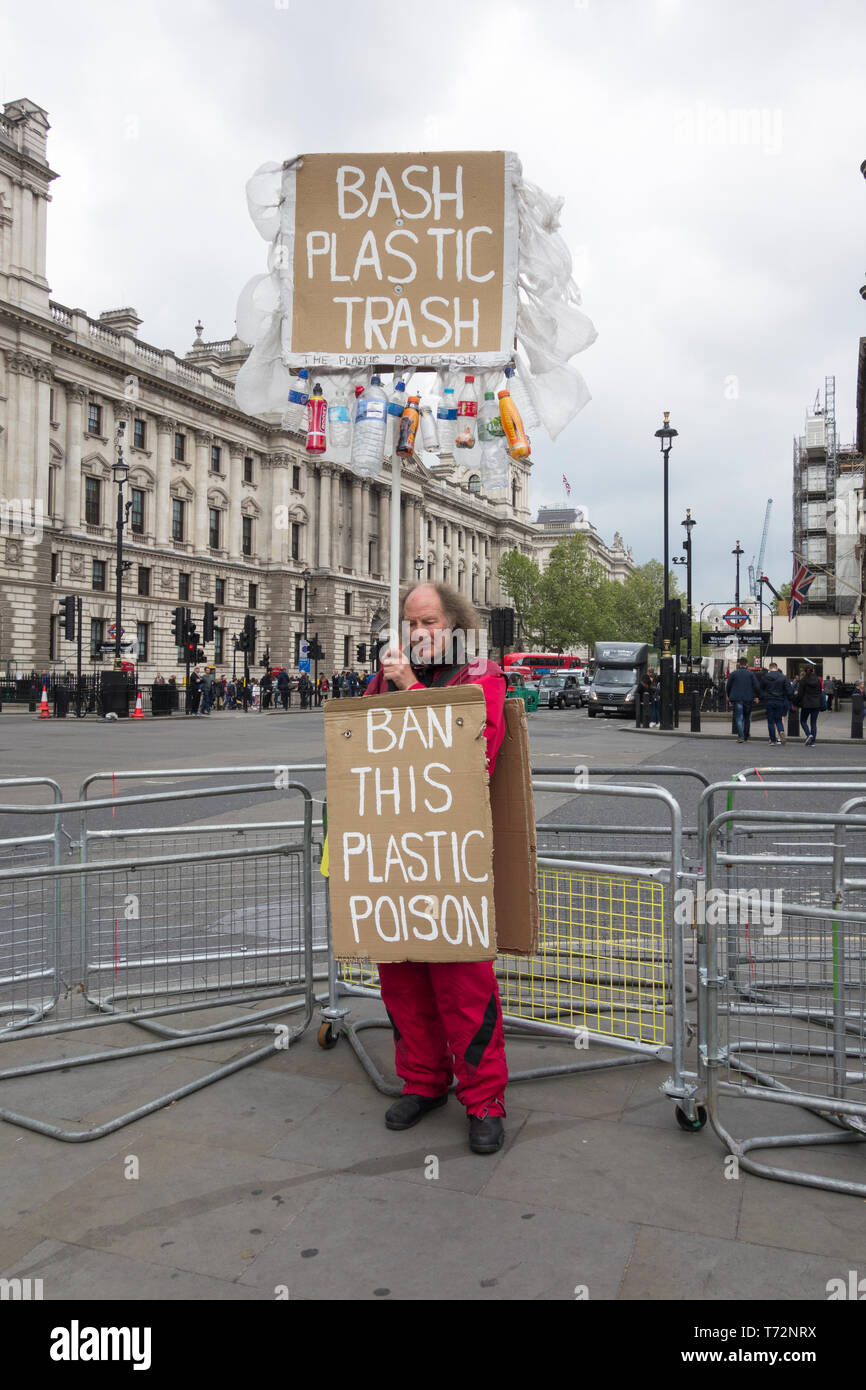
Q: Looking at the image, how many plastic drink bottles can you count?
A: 13